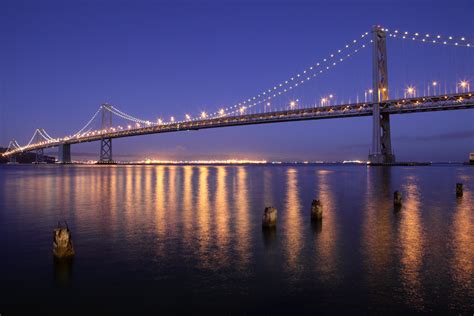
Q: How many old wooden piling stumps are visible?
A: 5